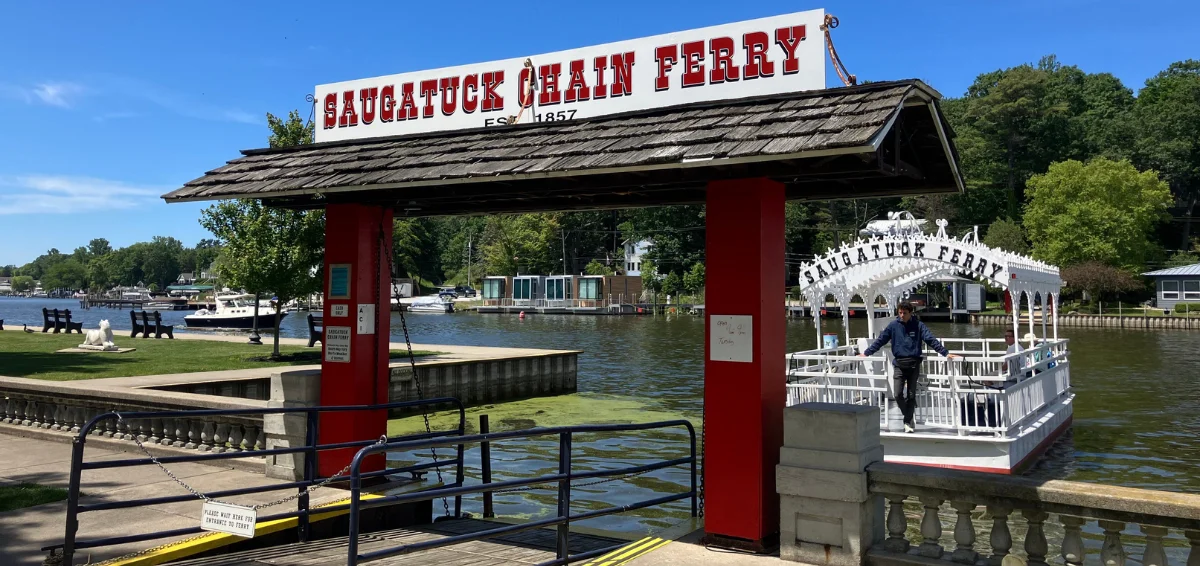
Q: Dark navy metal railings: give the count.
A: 2